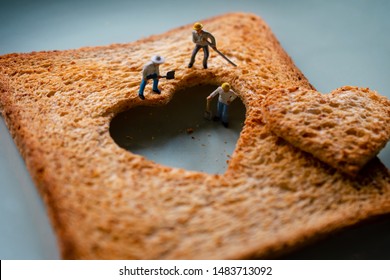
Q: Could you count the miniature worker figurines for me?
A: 3